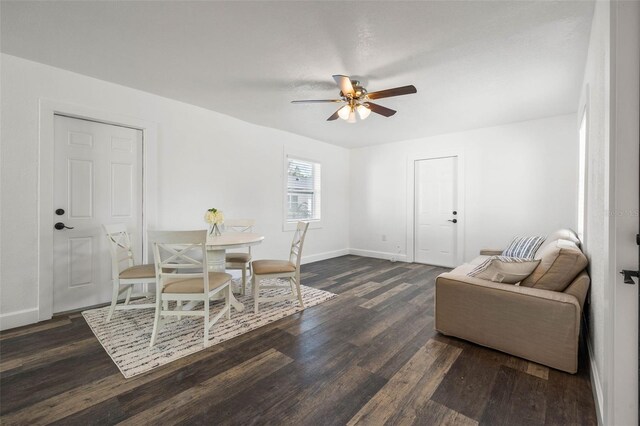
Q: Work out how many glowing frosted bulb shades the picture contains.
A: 3